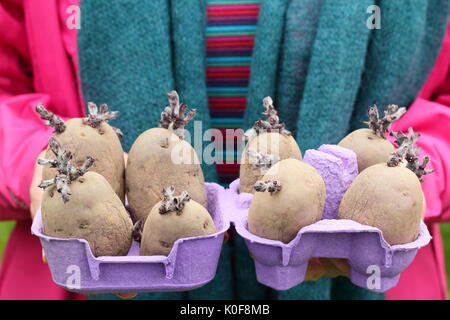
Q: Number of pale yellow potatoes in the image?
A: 8